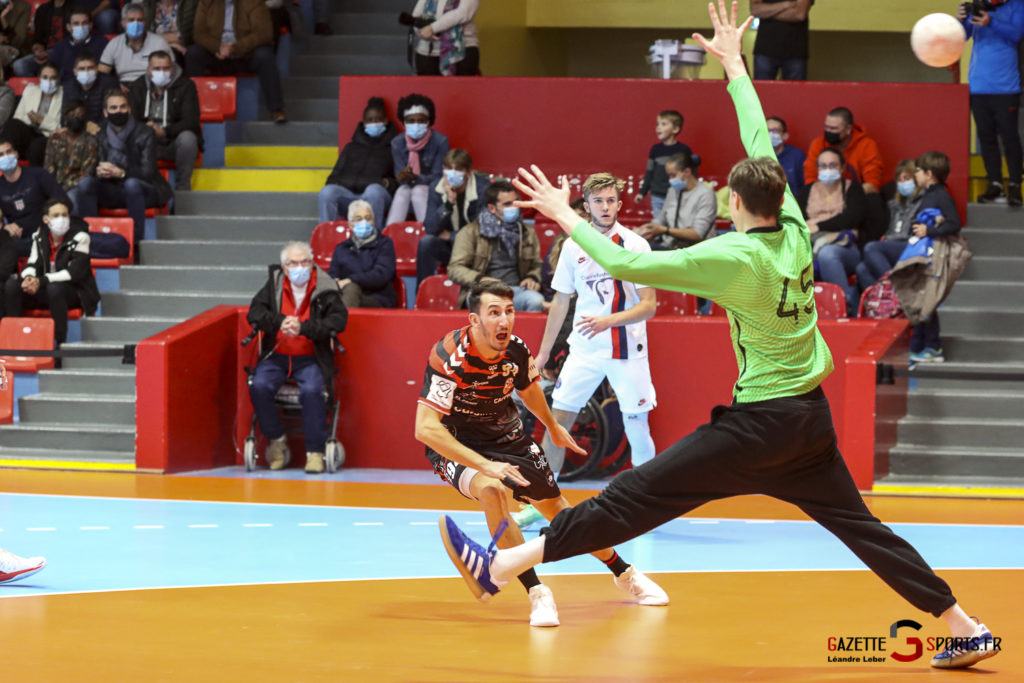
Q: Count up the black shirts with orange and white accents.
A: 1